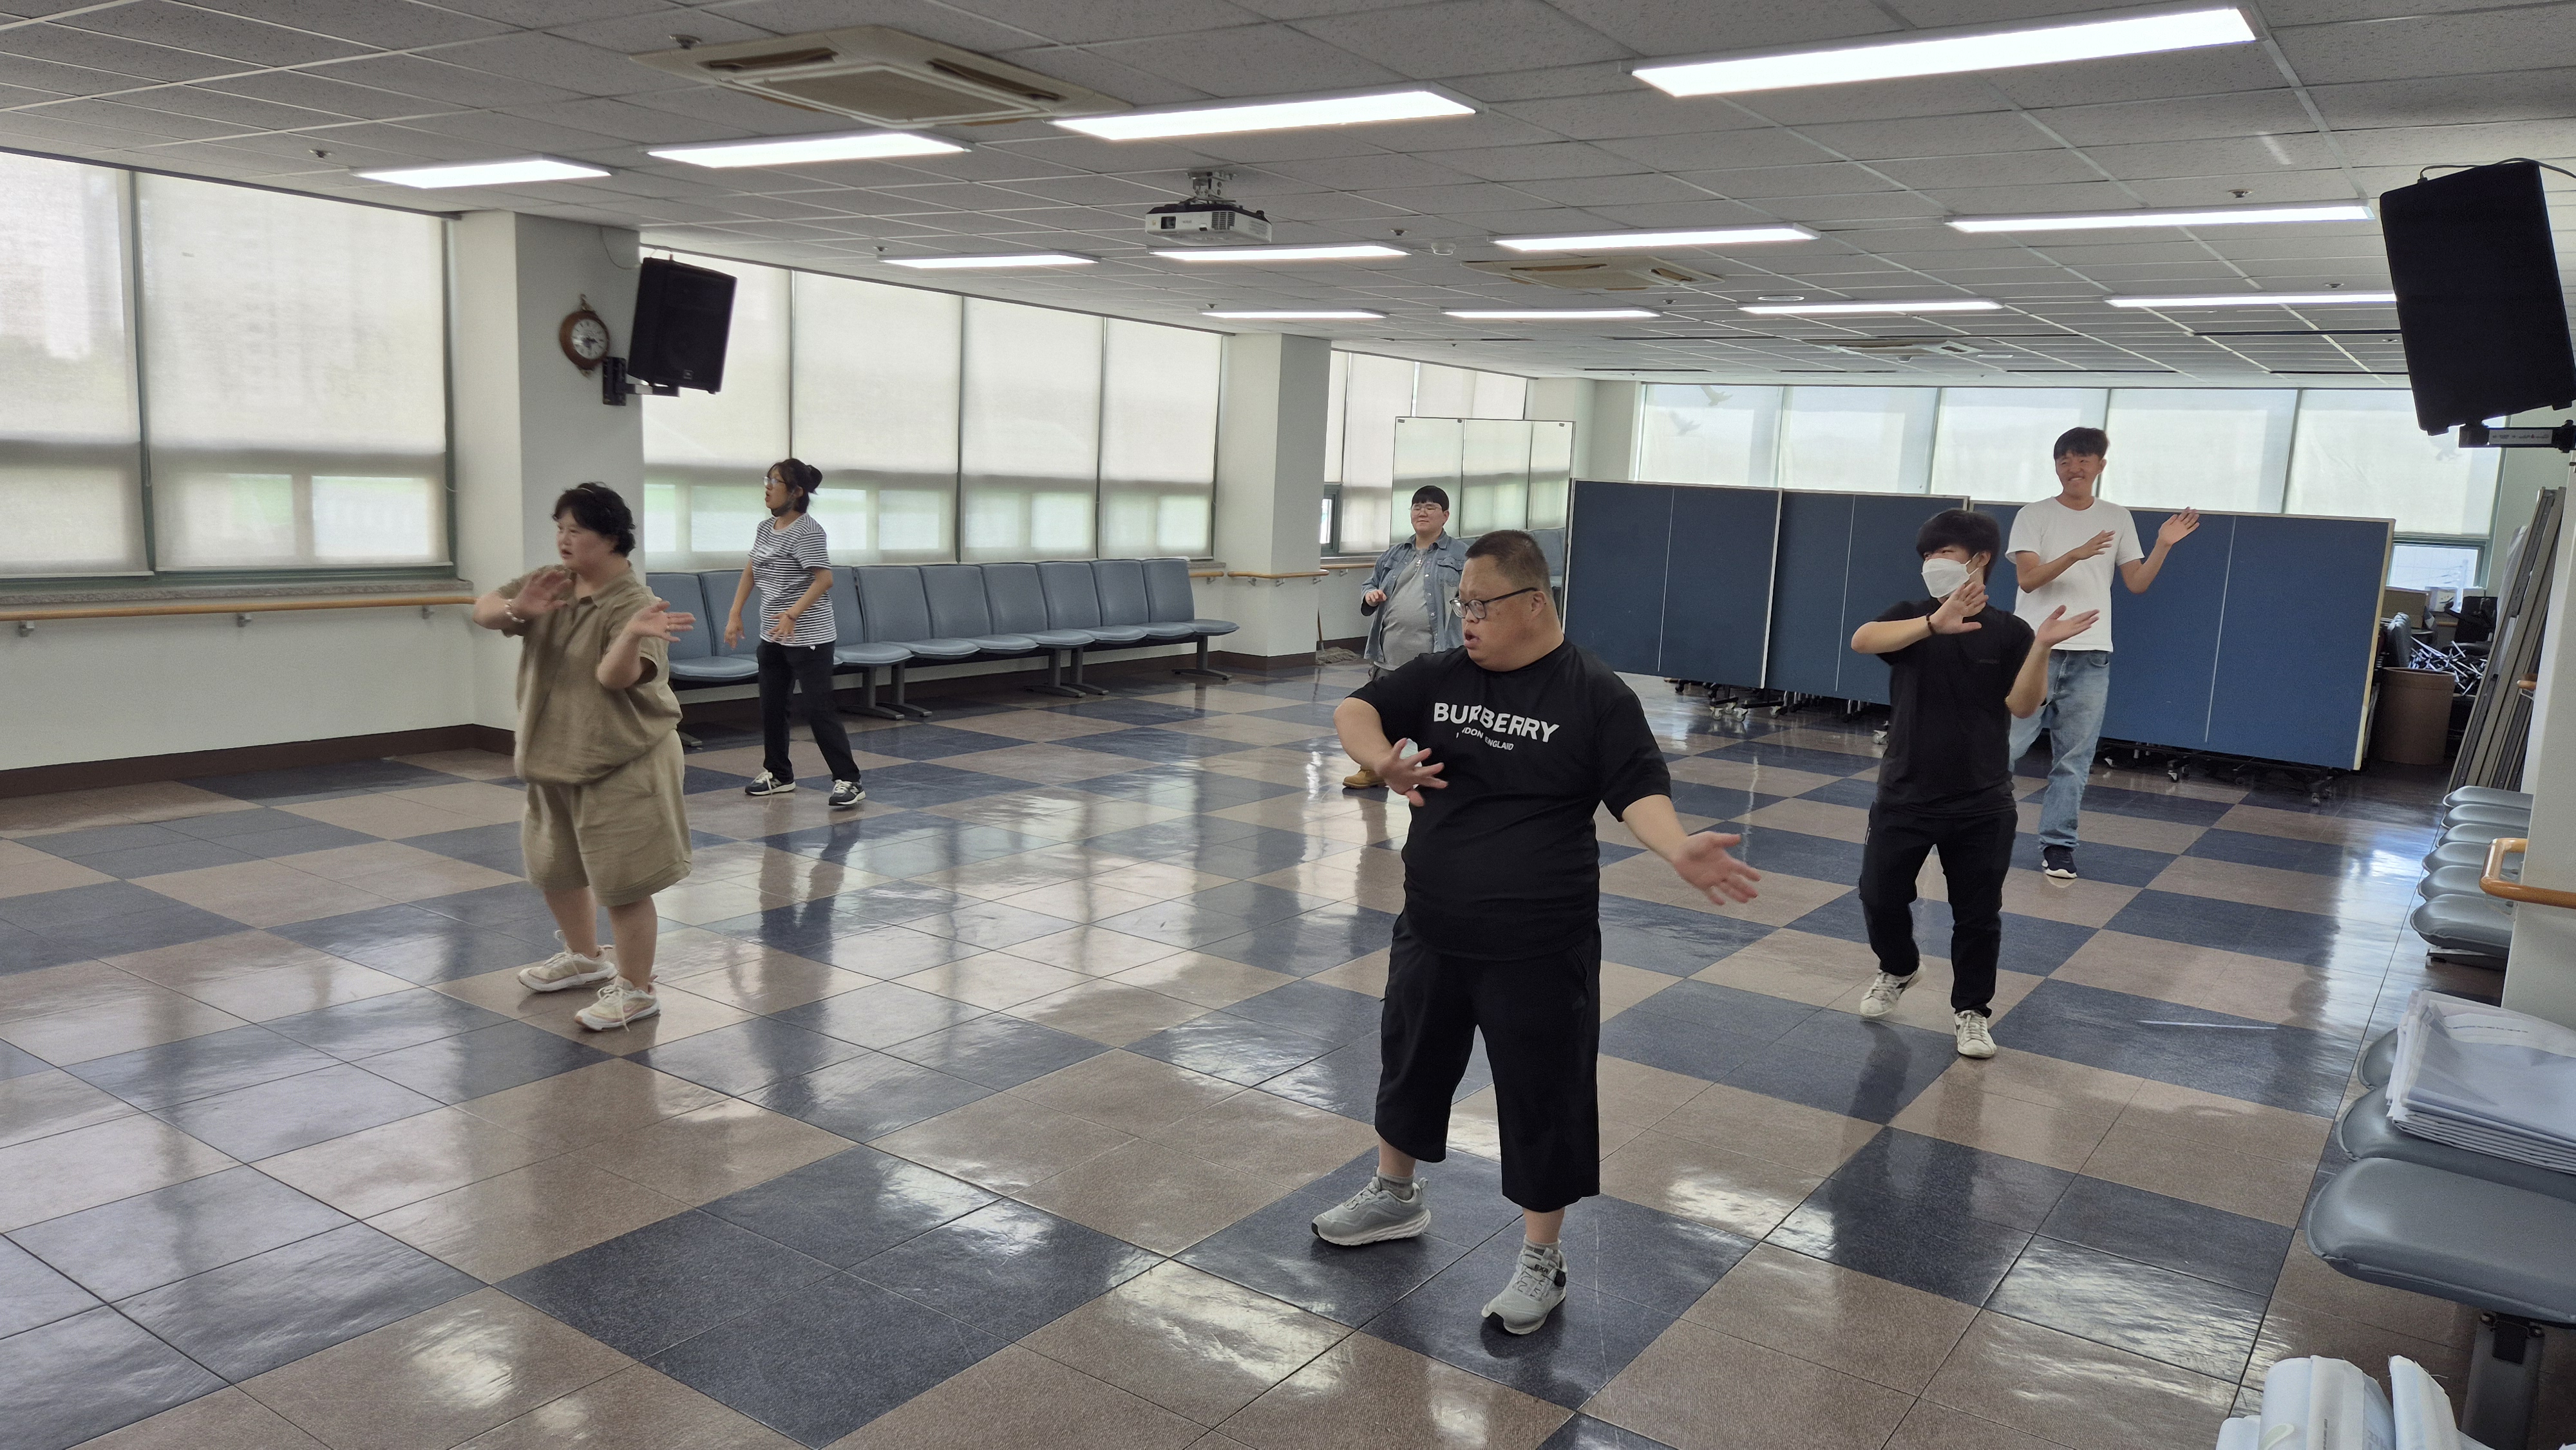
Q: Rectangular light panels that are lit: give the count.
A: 12